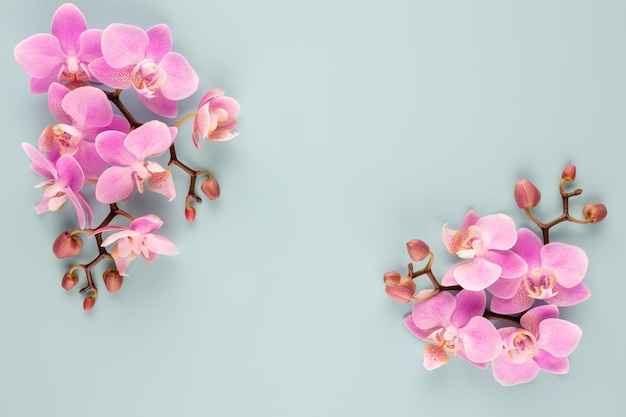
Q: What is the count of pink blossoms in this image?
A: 11